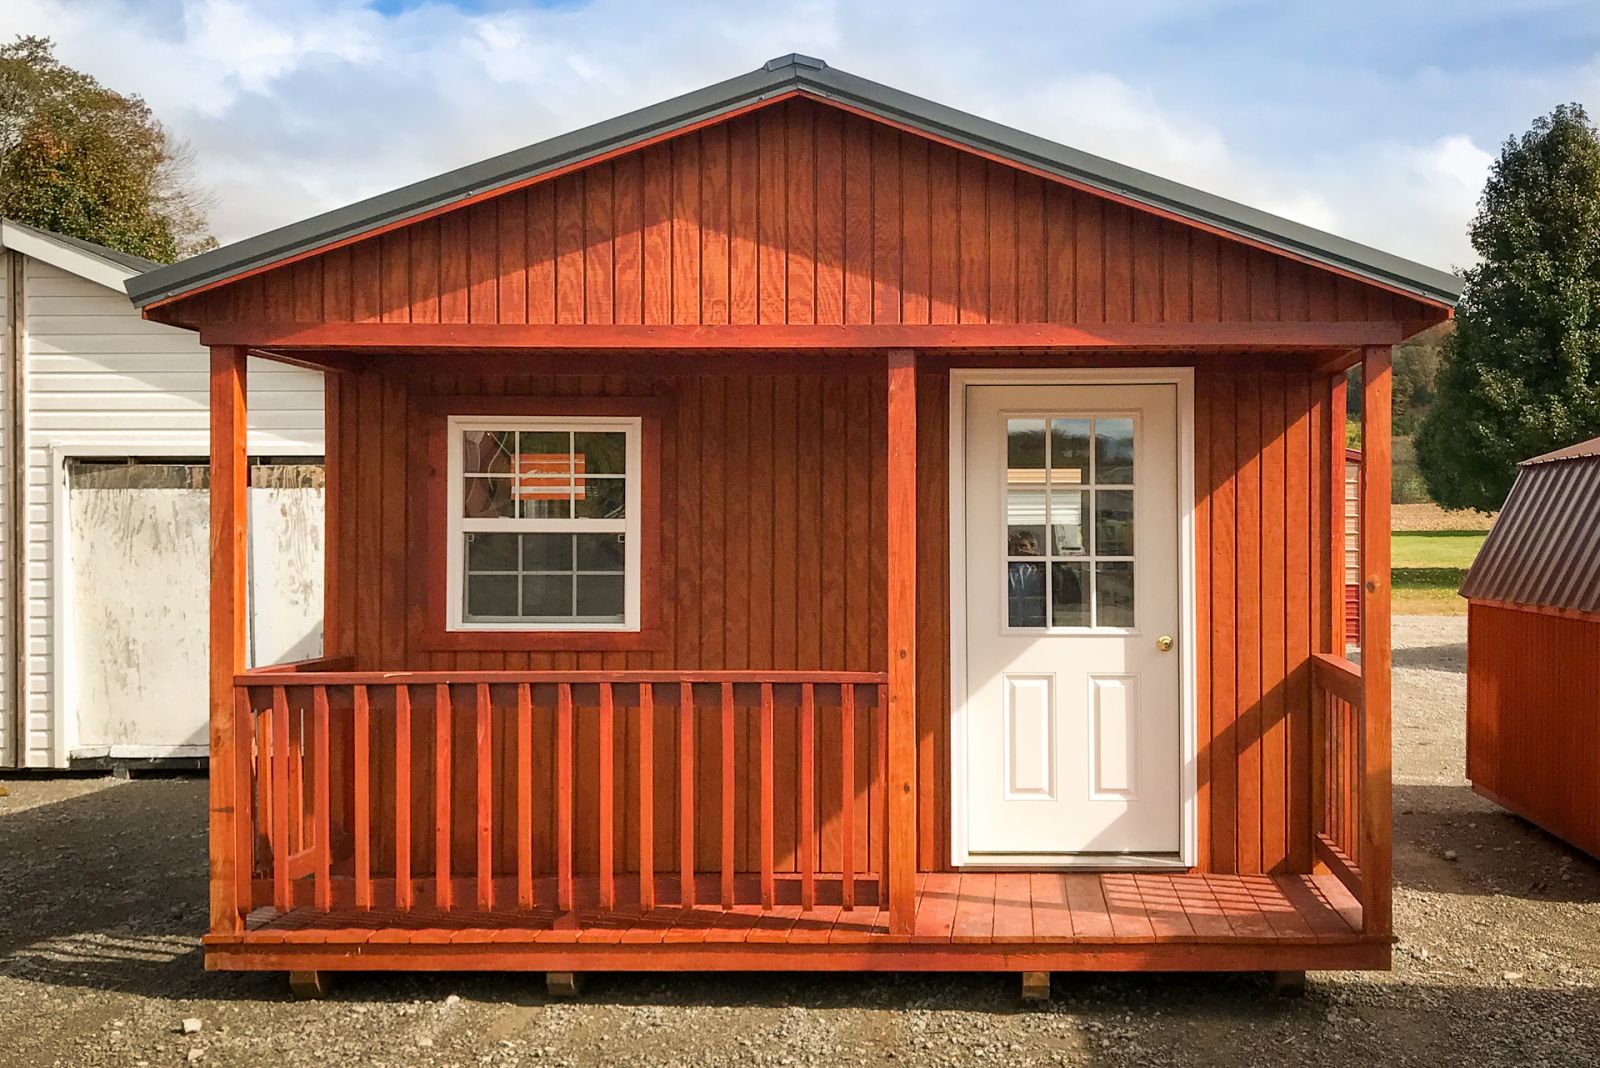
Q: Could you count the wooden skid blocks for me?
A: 4